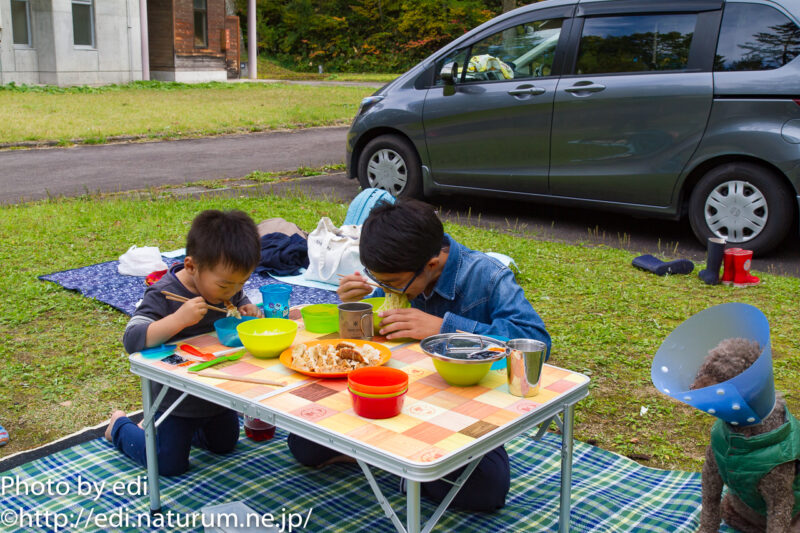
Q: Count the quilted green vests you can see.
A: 1